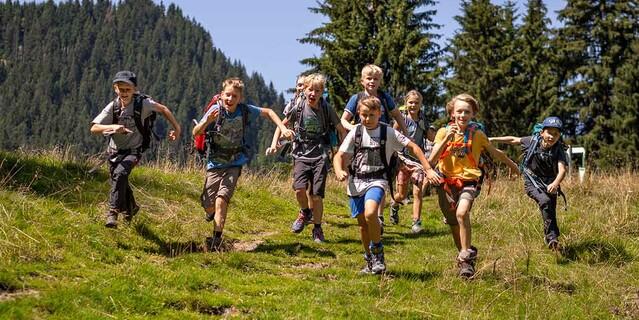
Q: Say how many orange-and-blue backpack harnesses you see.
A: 1